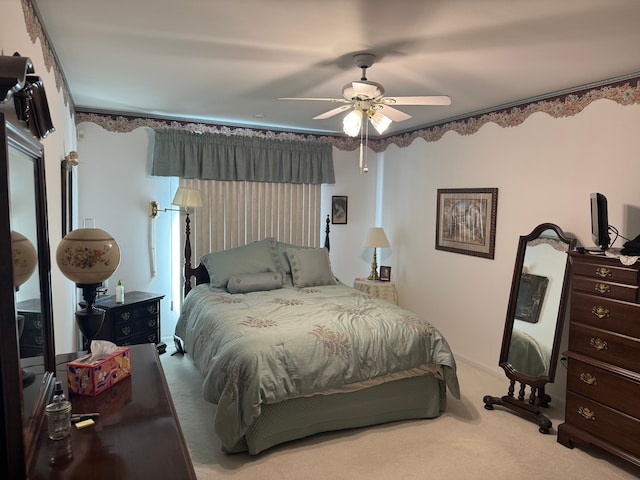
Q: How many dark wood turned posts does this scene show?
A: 2